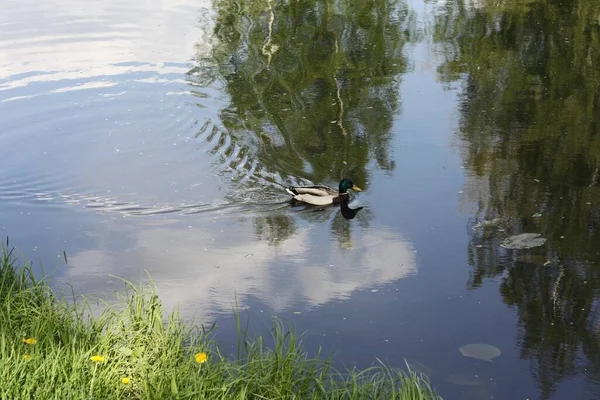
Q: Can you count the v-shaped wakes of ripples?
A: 1